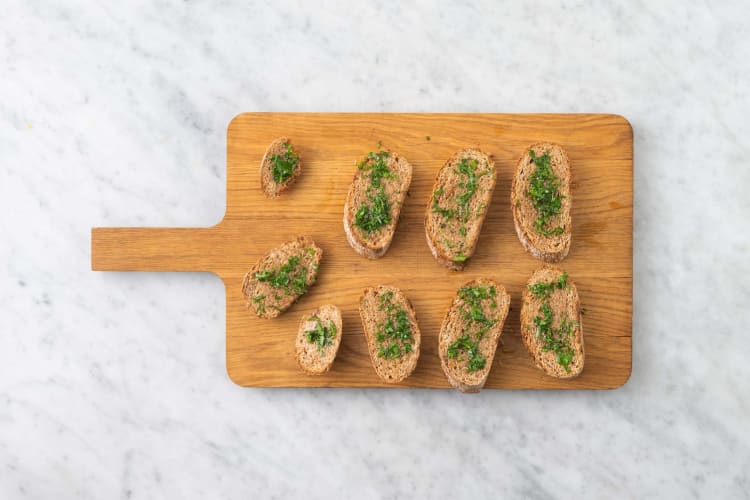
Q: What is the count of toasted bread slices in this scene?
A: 9